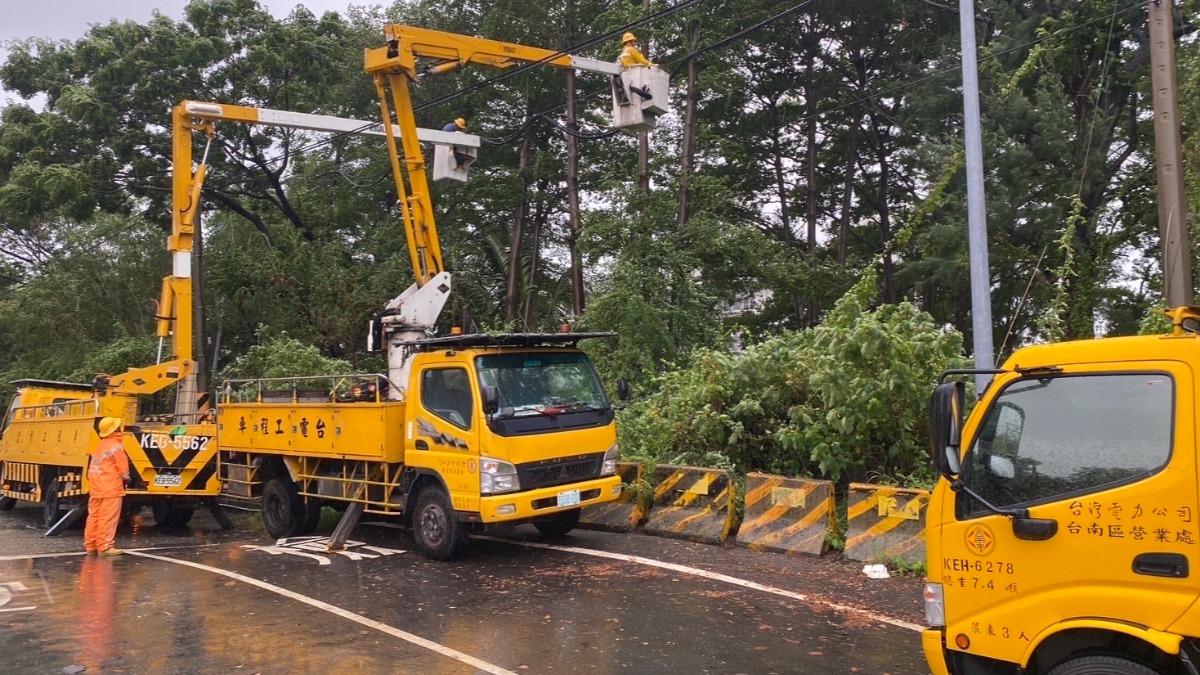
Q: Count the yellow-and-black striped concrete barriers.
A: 4